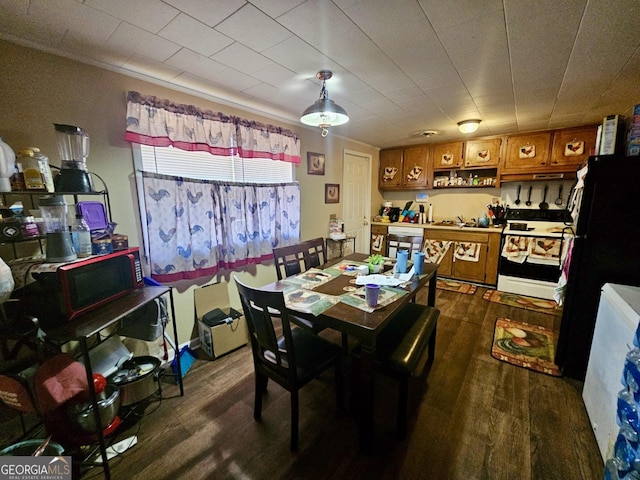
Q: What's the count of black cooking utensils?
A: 4